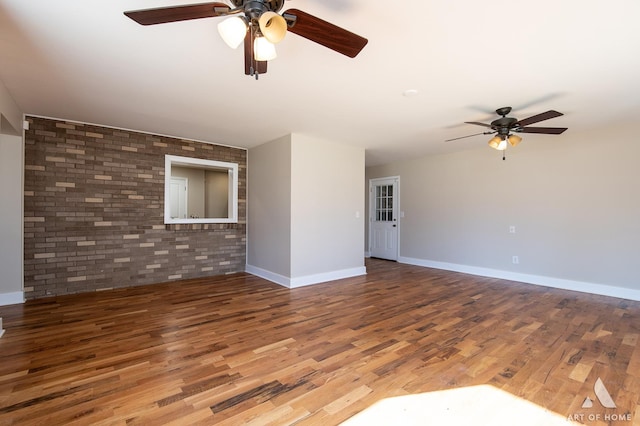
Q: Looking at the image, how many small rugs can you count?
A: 0